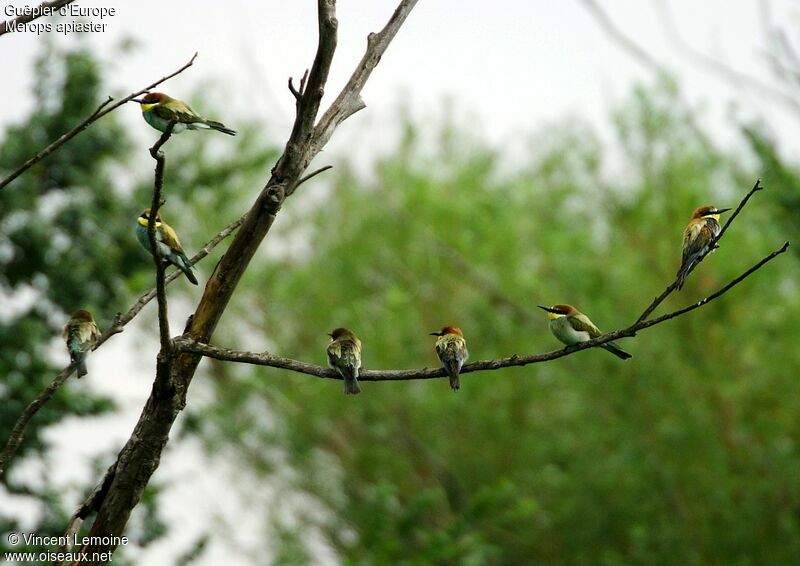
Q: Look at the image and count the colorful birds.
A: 7